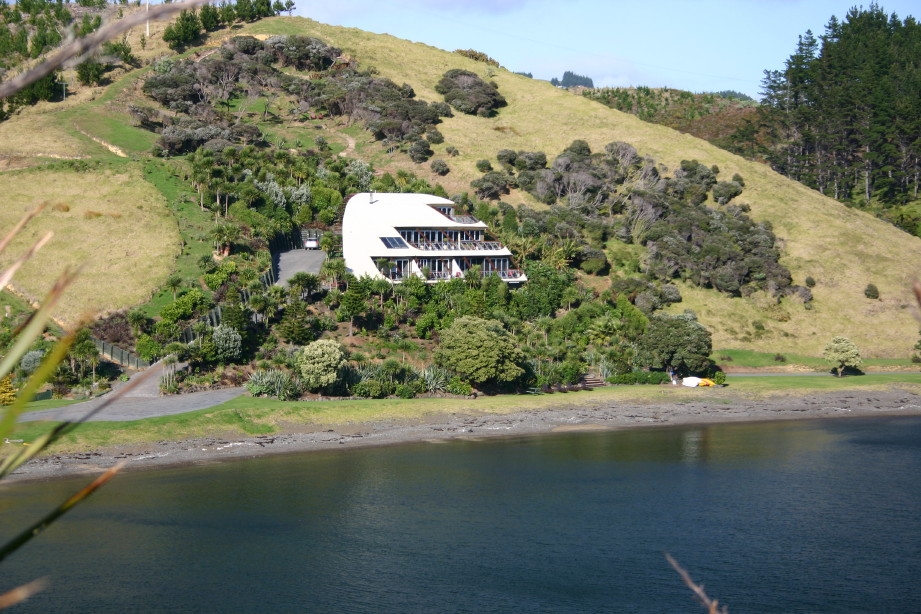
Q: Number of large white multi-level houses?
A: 1